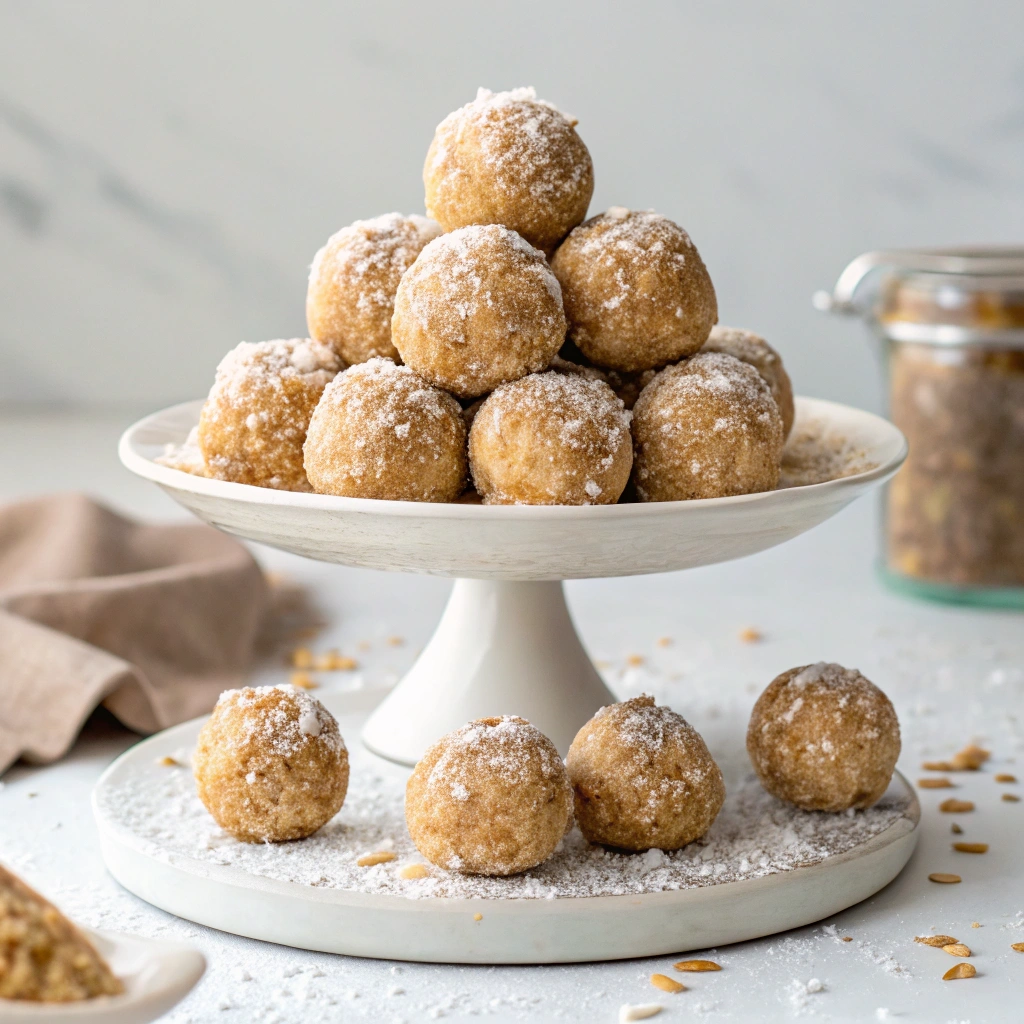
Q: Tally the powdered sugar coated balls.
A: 13